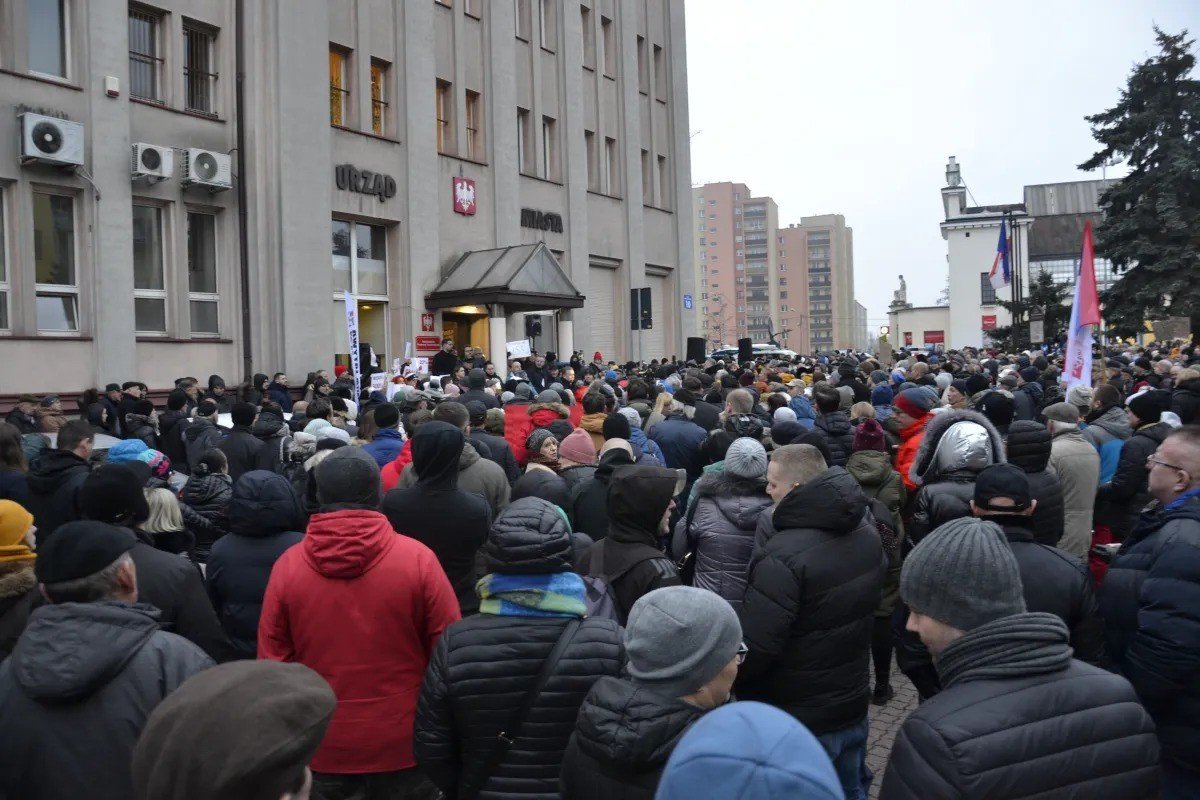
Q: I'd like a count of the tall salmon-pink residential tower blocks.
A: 2